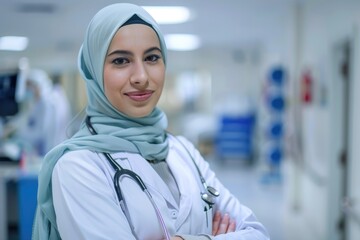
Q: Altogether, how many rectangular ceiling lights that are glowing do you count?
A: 3